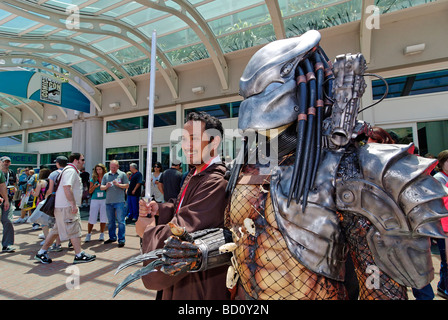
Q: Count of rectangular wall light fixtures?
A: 7